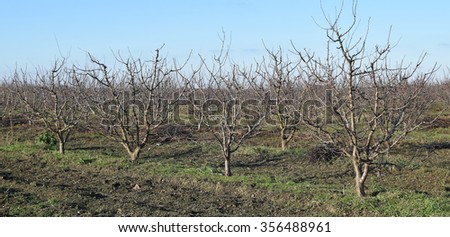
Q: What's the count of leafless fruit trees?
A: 5